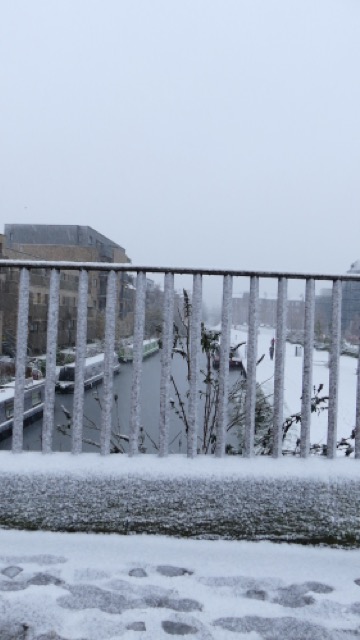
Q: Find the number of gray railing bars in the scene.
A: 13